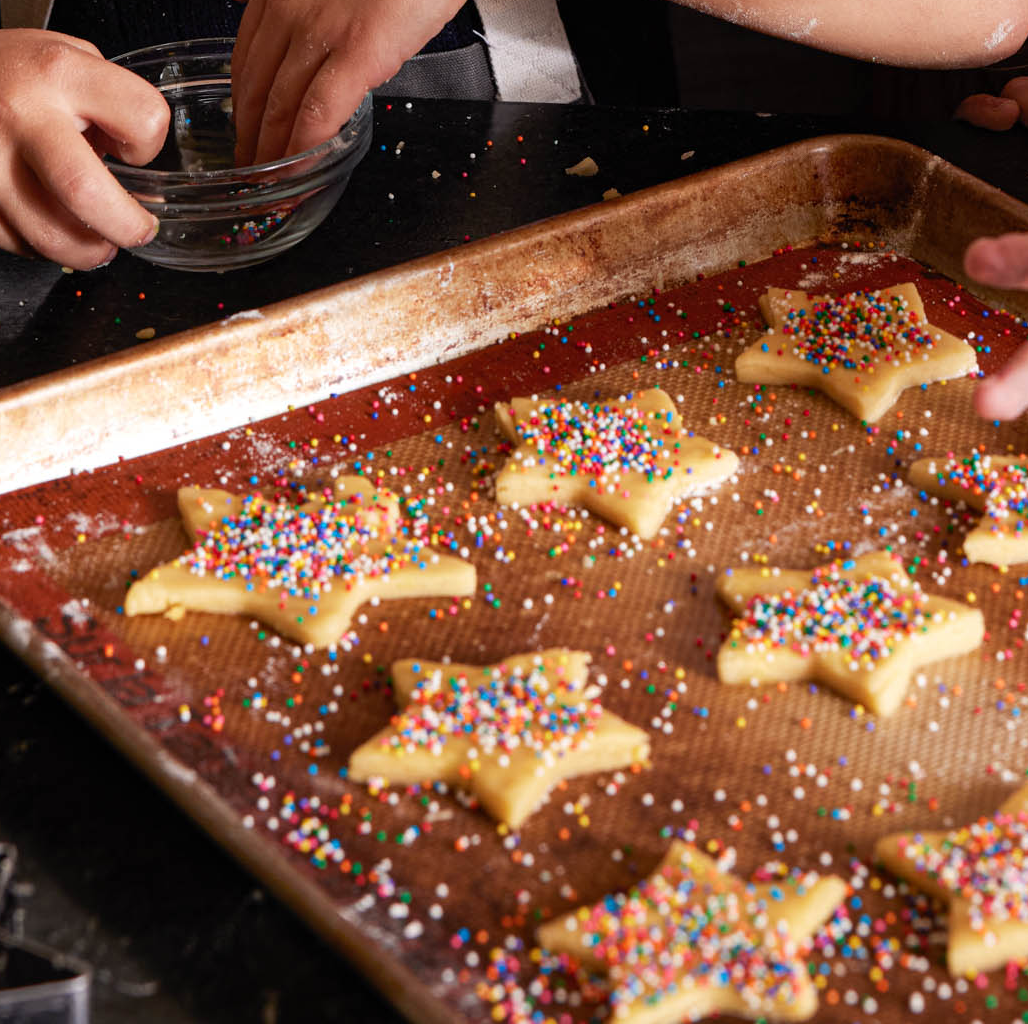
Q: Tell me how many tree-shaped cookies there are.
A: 0